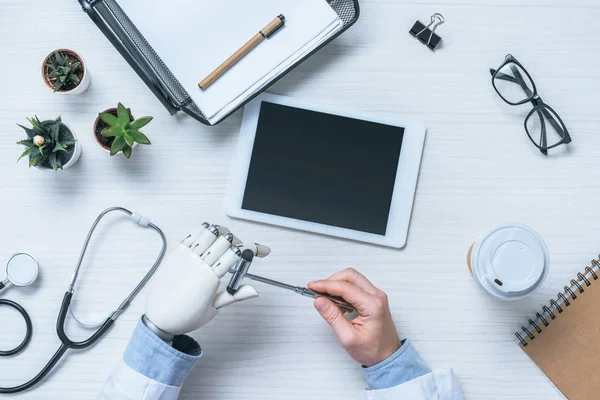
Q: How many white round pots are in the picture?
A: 3